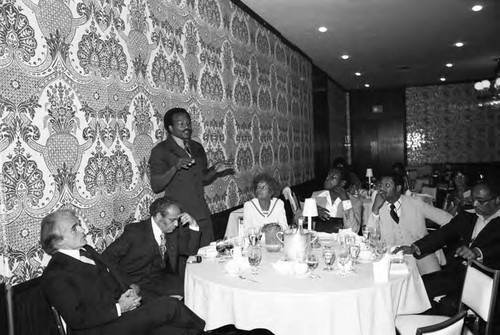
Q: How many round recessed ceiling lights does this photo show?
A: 8